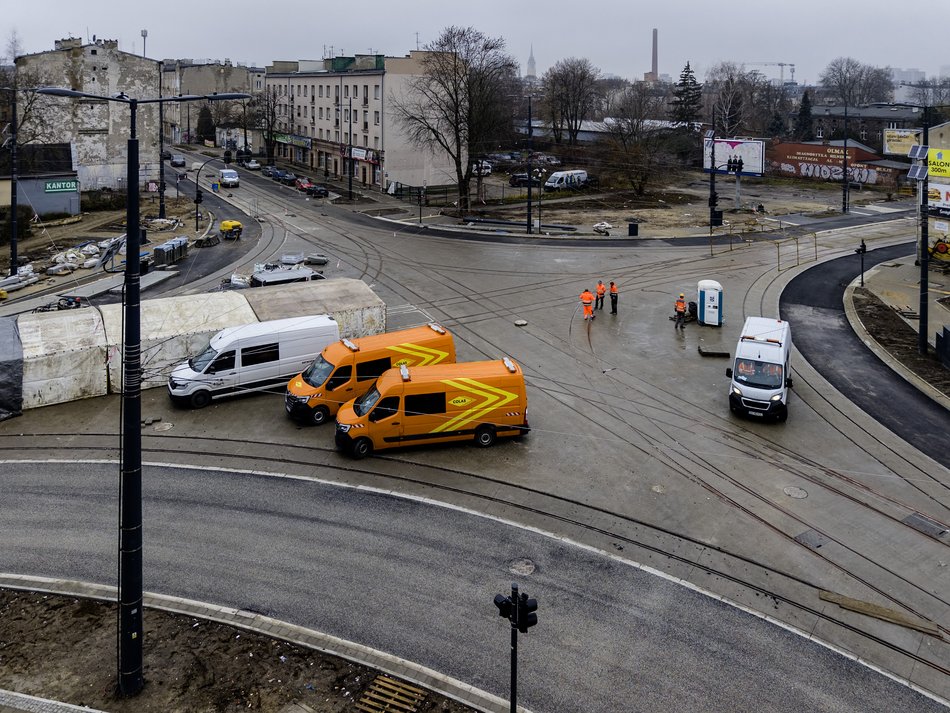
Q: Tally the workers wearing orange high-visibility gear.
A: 4